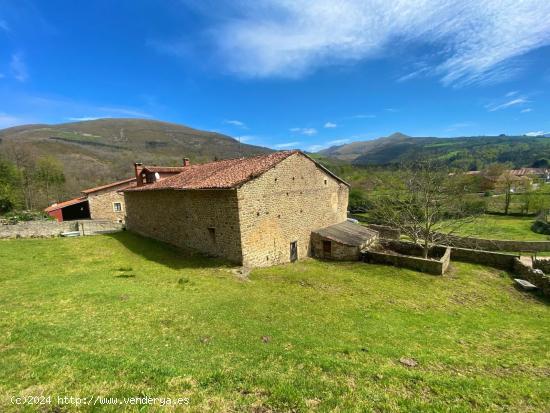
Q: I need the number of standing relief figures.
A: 0